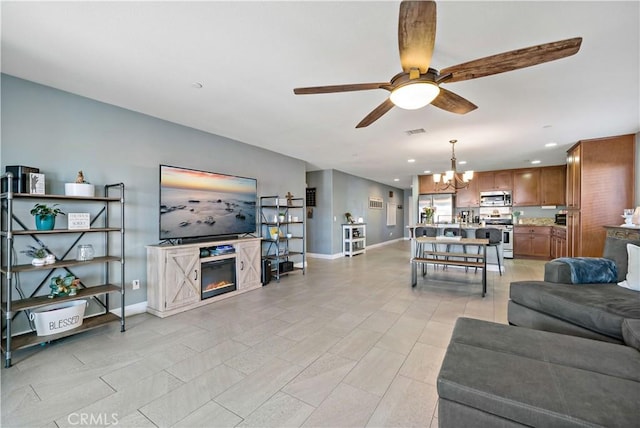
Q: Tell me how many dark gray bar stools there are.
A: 3